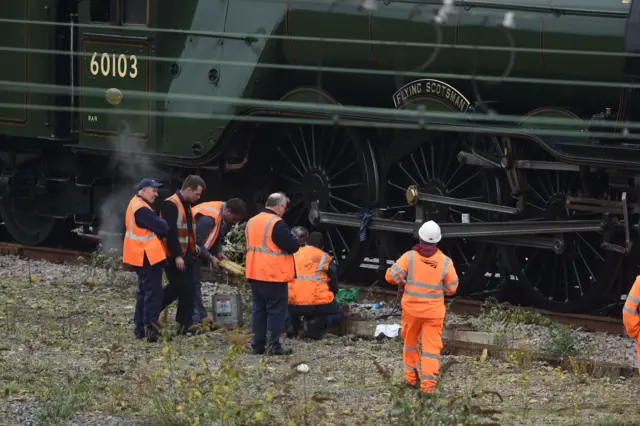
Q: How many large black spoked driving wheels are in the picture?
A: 3